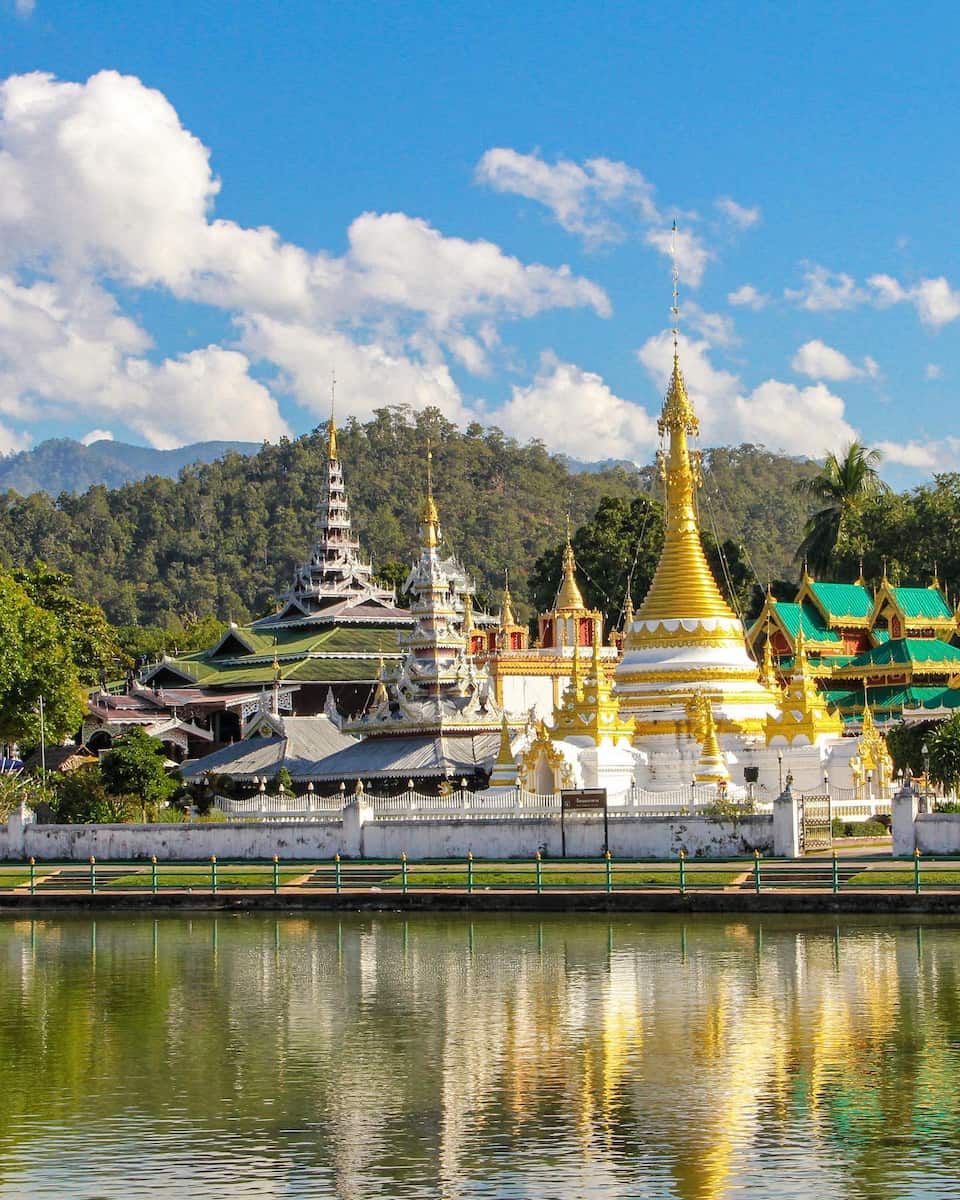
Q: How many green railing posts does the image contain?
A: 14